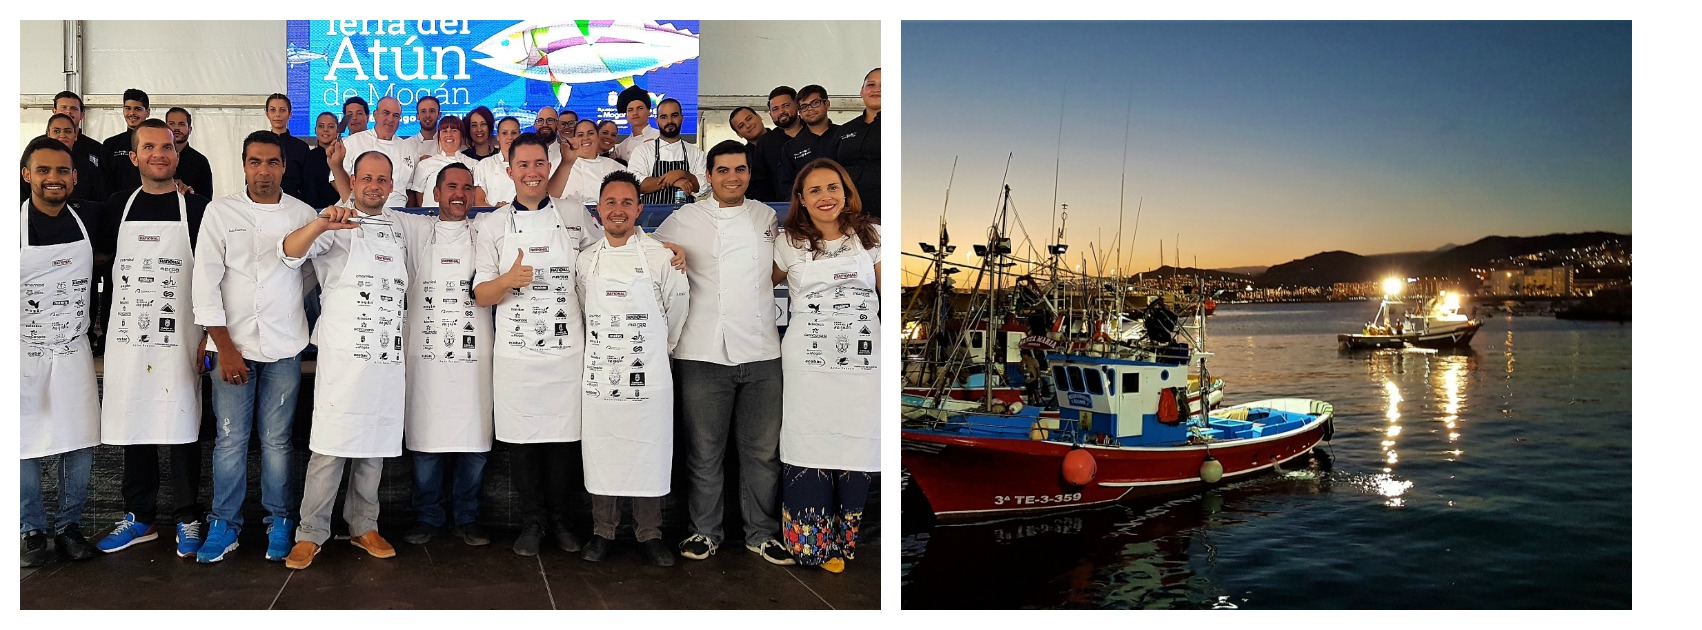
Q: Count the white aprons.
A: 7